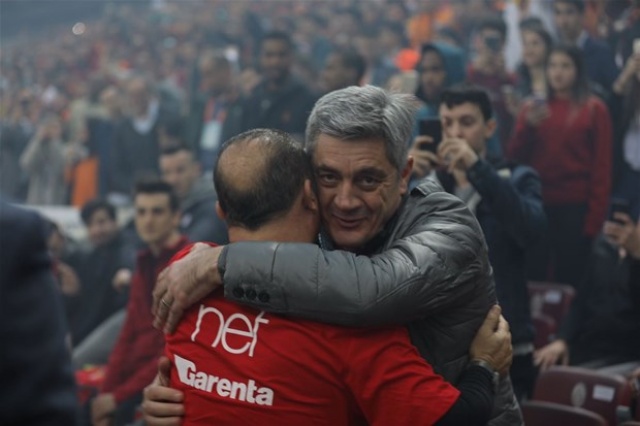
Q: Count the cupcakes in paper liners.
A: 0